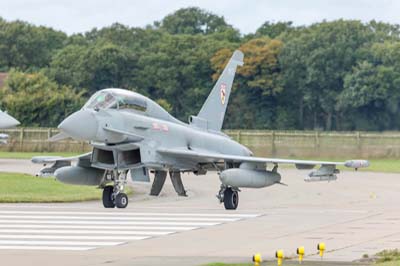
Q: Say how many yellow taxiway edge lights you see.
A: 4